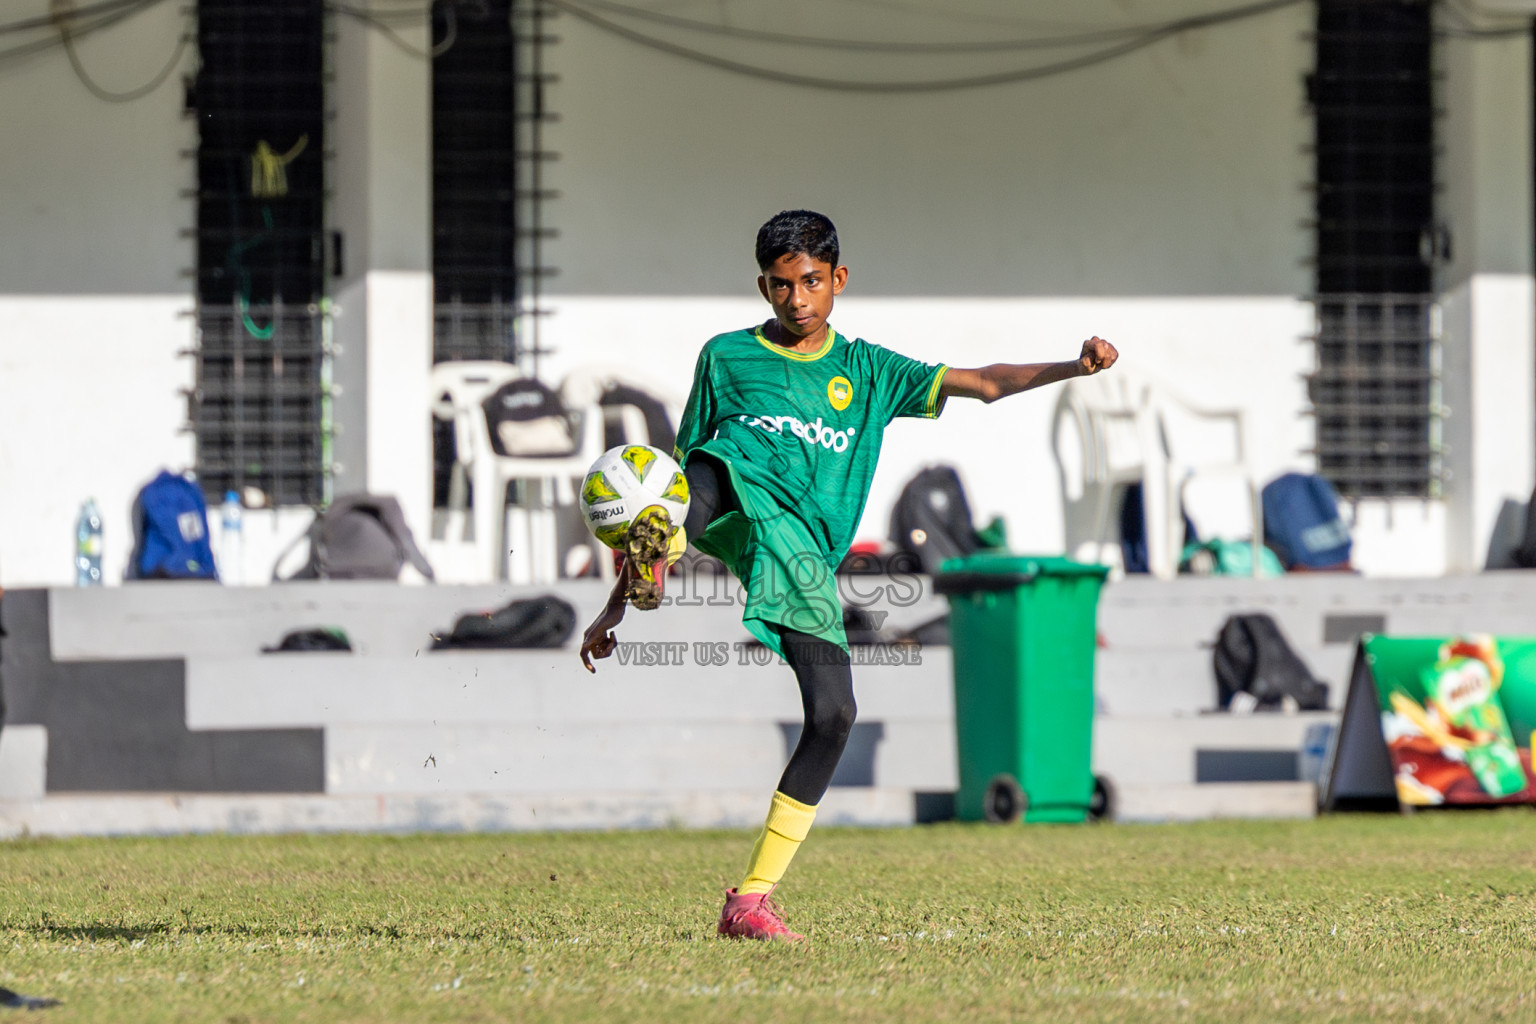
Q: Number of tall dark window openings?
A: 3